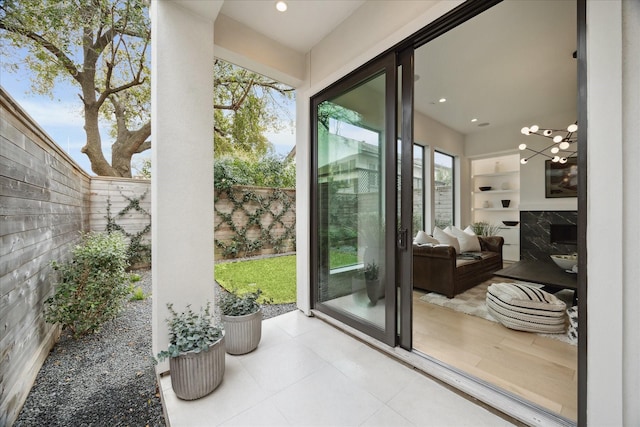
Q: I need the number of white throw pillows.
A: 5